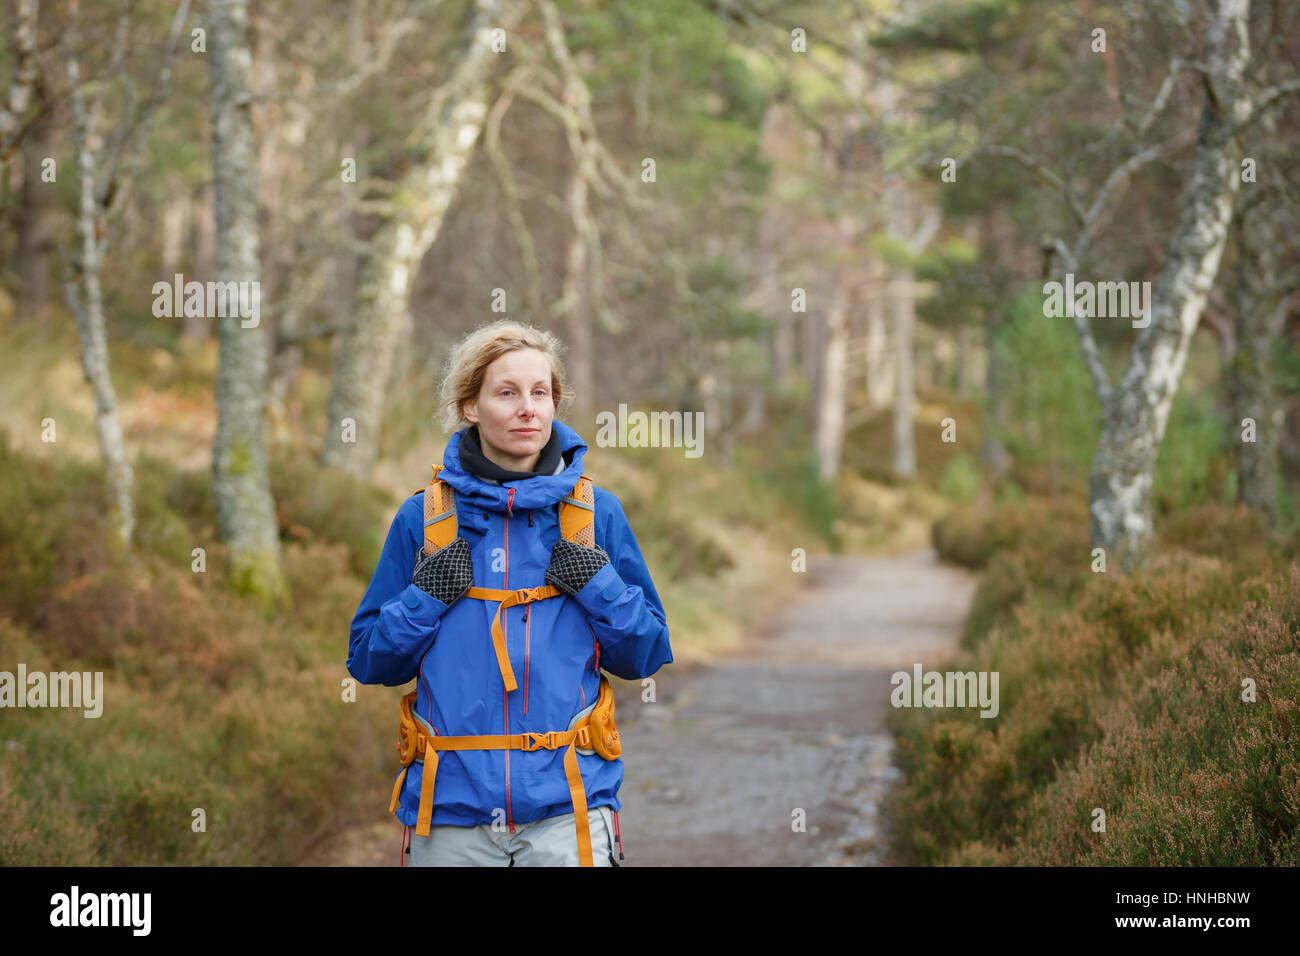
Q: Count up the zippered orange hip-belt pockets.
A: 2